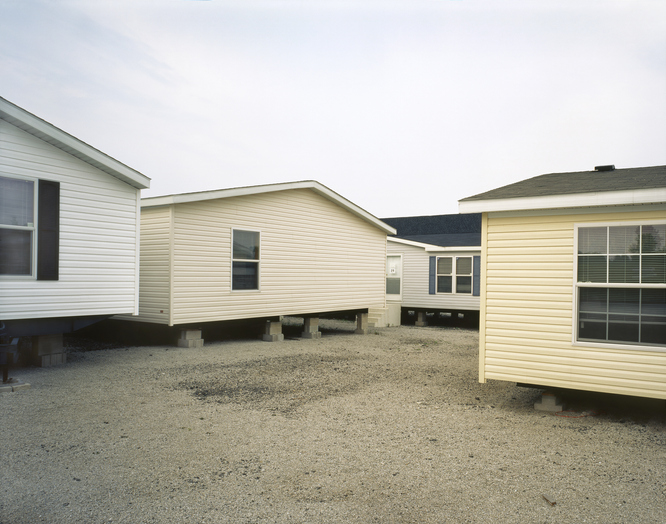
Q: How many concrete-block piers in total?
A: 7